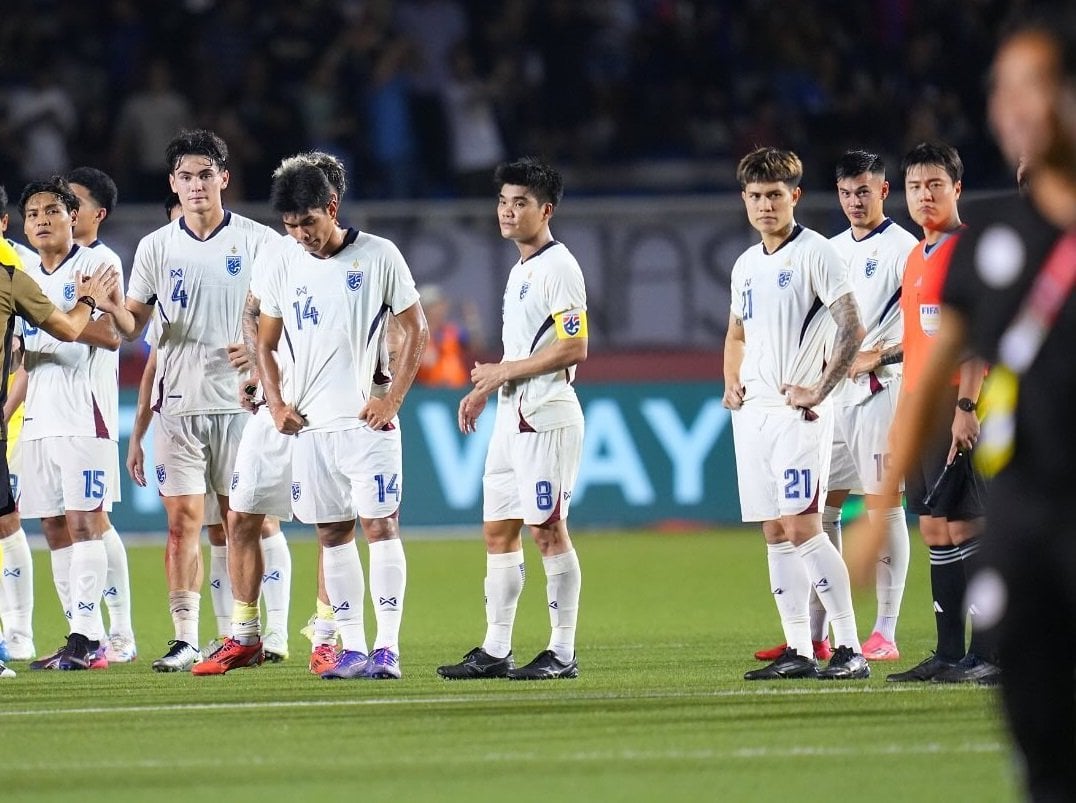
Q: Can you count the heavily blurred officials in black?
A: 1